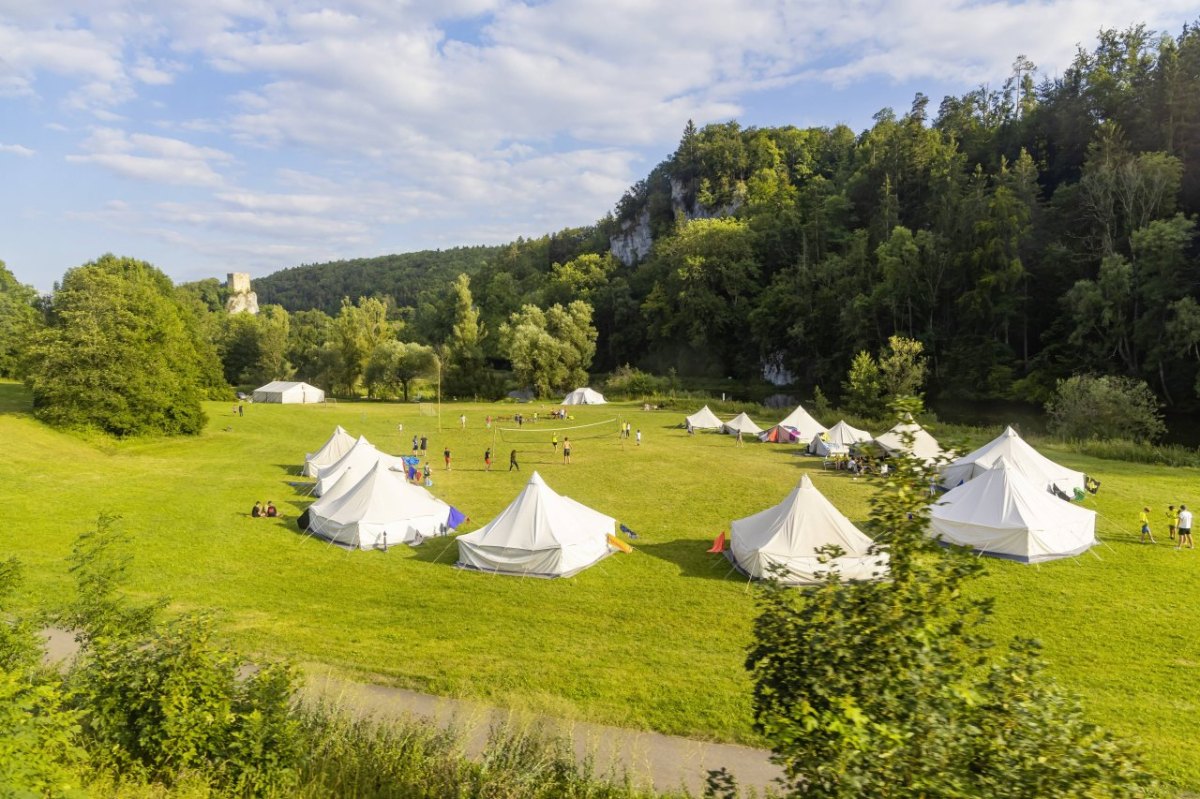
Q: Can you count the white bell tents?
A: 12